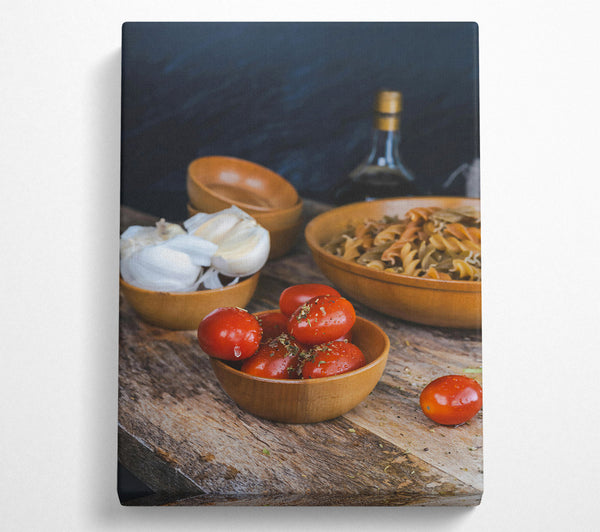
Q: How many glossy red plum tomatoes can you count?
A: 7